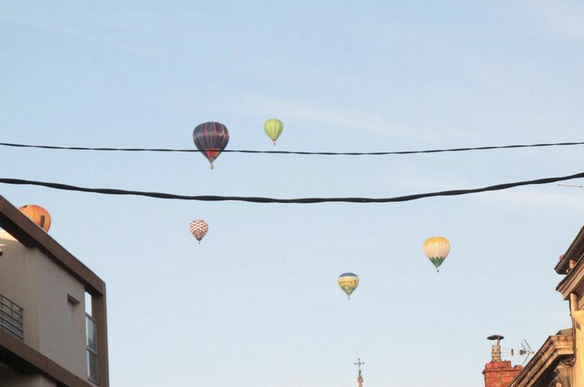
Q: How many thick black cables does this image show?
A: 2